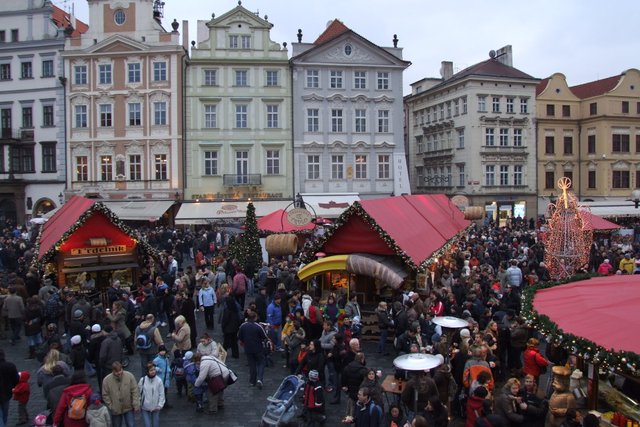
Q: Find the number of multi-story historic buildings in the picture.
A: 6